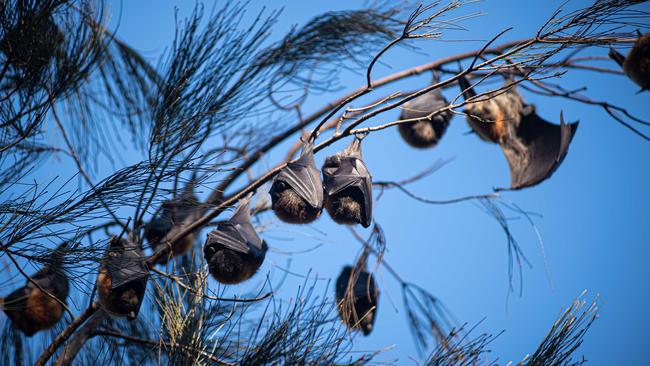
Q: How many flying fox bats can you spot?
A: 10